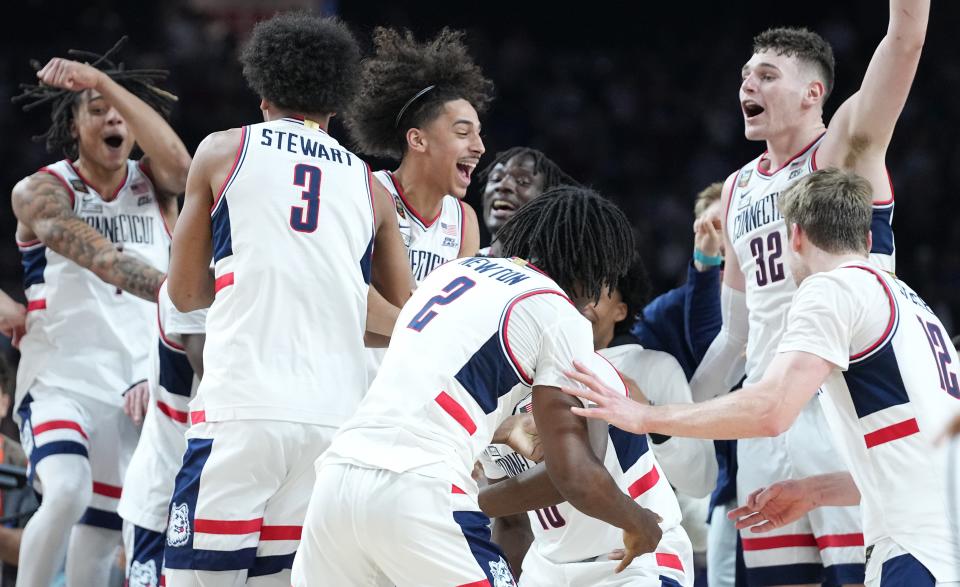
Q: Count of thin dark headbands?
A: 1